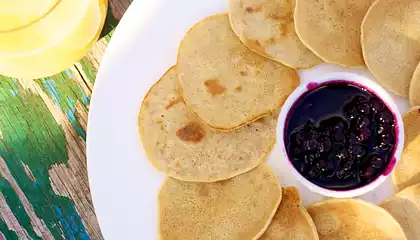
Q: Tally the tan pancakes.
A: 11